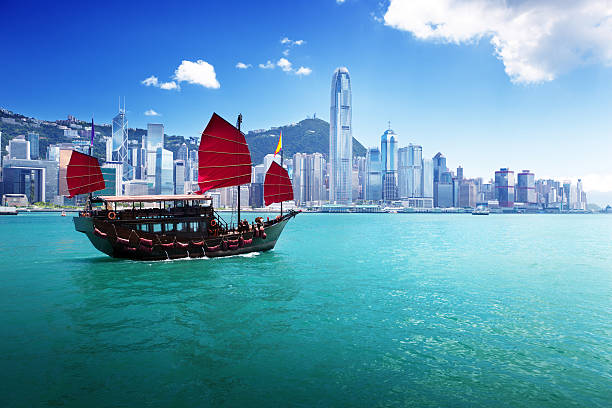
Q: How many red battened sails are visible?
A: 3